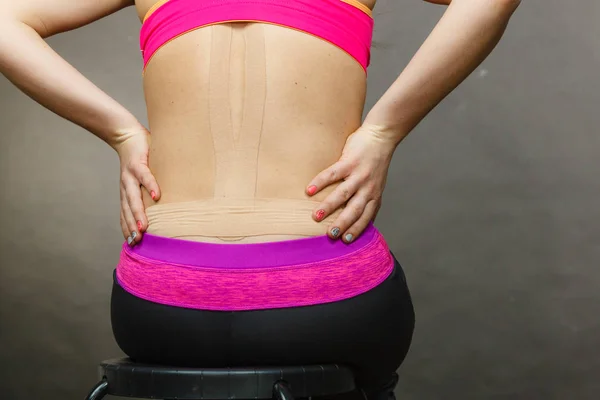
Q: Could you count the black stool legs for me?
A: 2